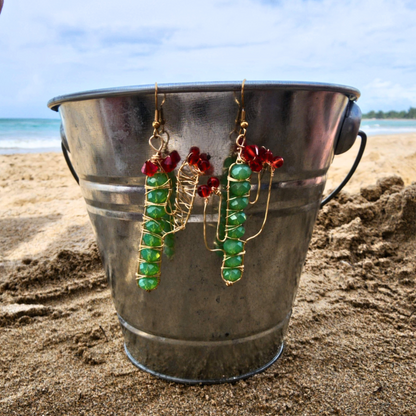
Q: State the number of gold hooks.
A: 2